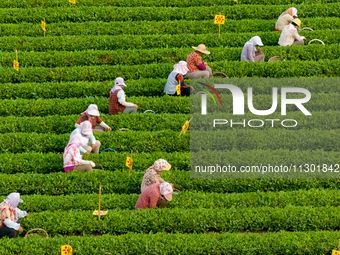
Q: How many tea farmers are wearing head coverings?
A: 12